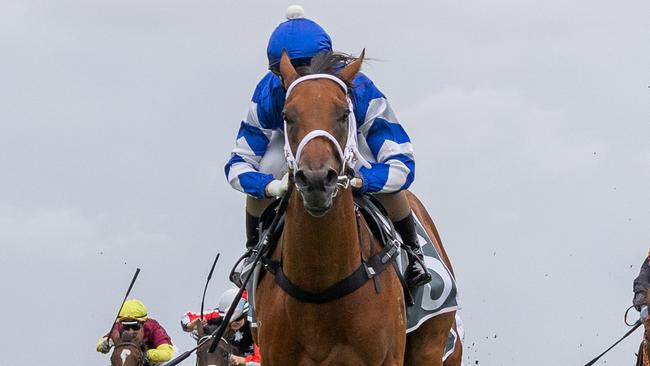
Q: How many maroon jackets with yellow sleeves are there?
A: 1